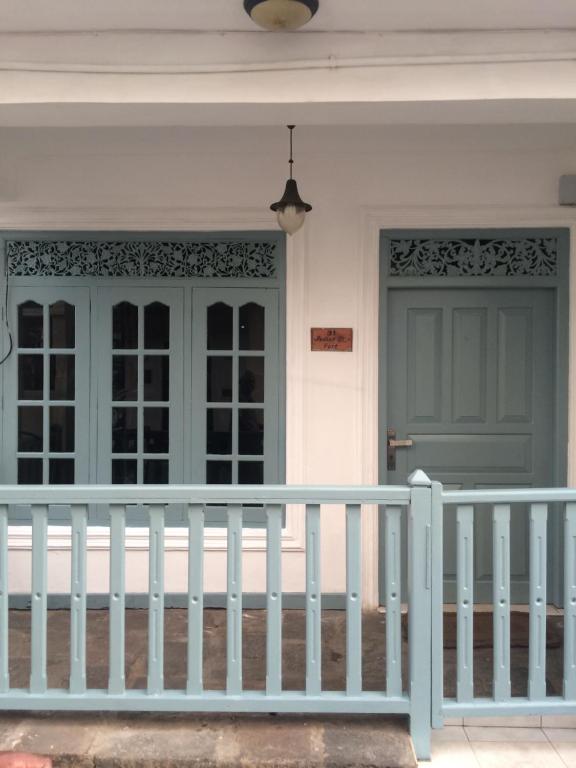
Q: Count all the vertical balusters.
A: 15